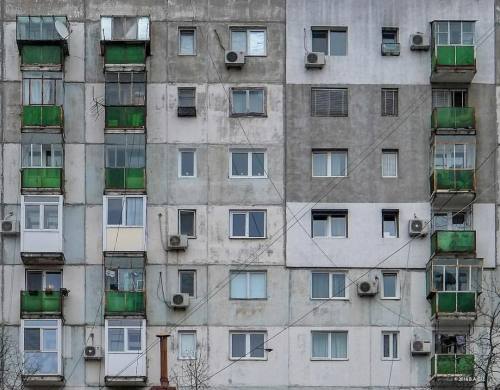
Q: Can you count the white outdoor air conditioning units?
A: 10